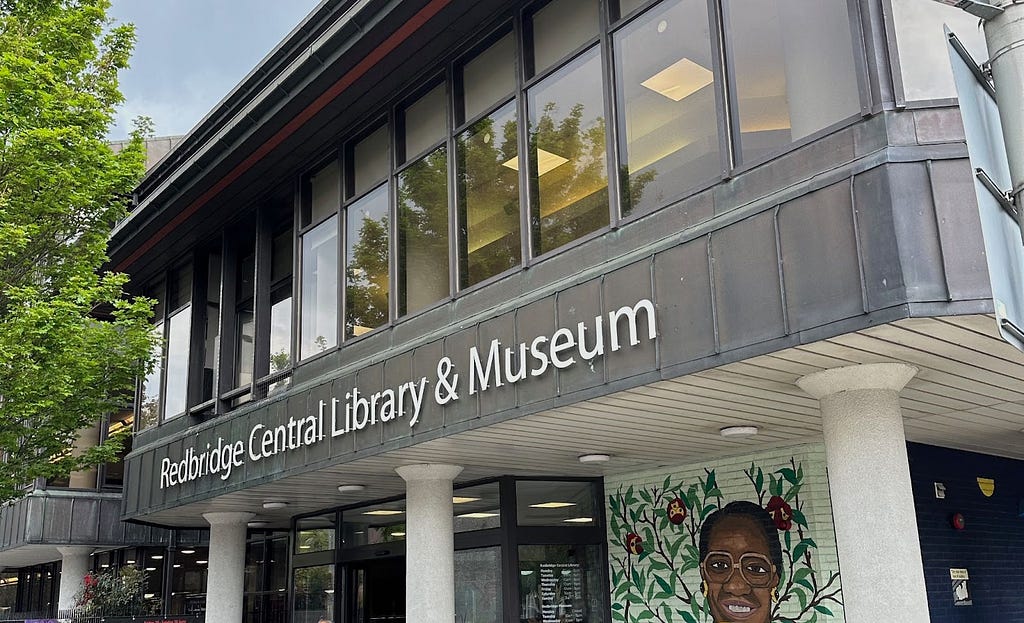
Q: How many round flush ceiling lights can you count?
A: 5